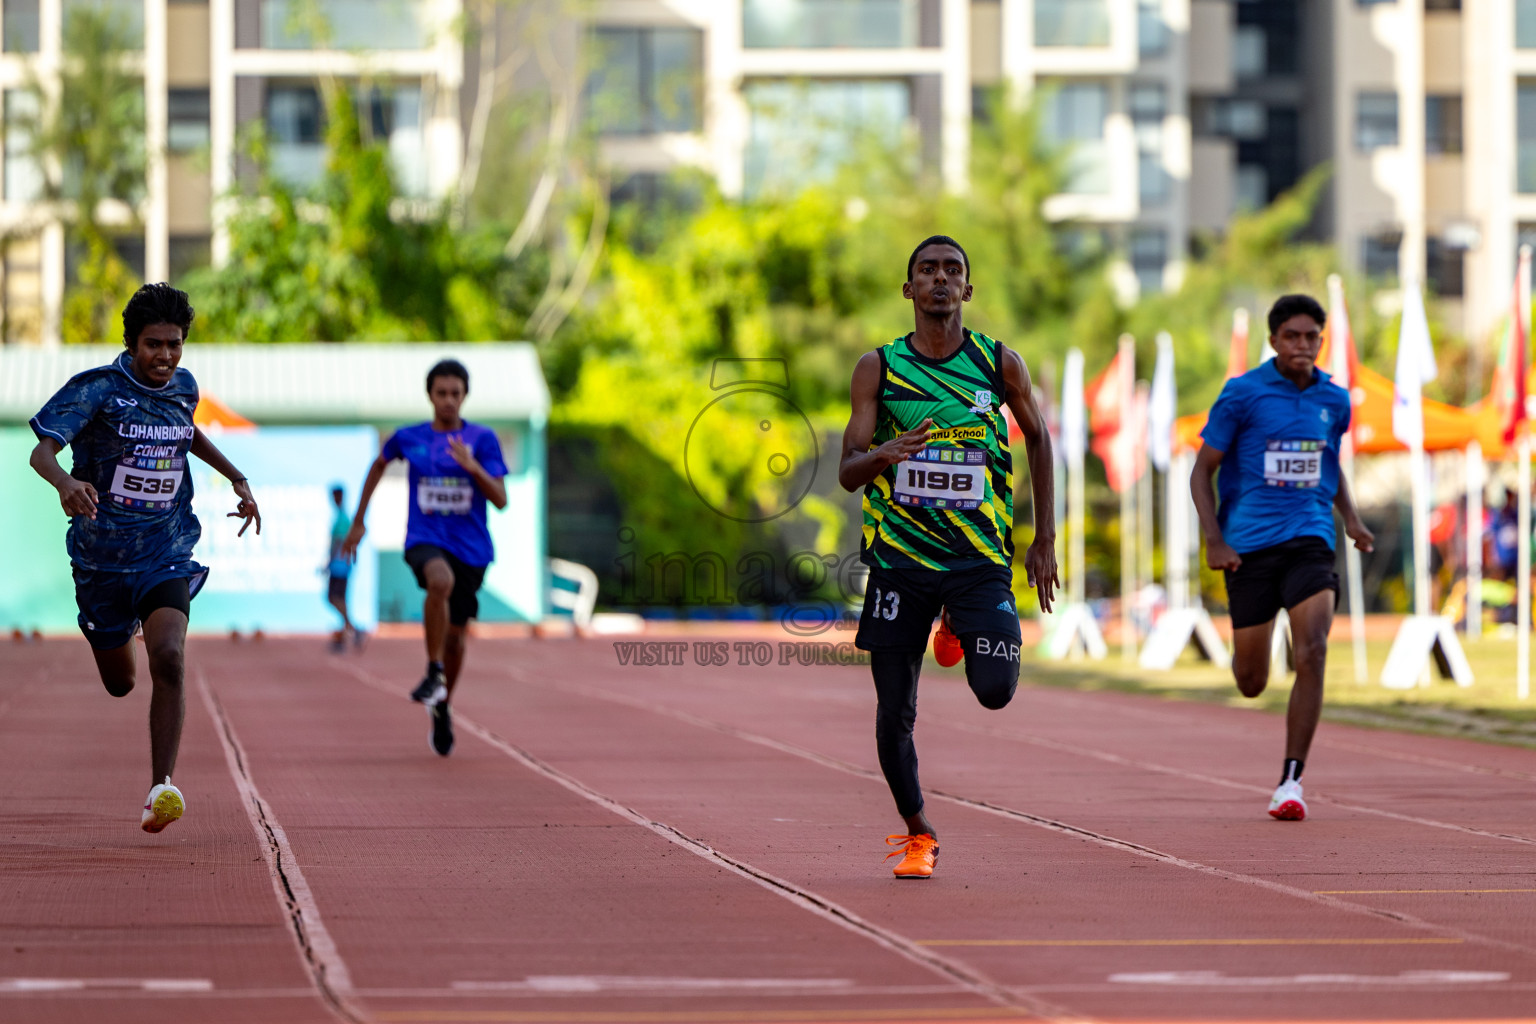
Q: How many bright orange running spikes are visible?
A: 2